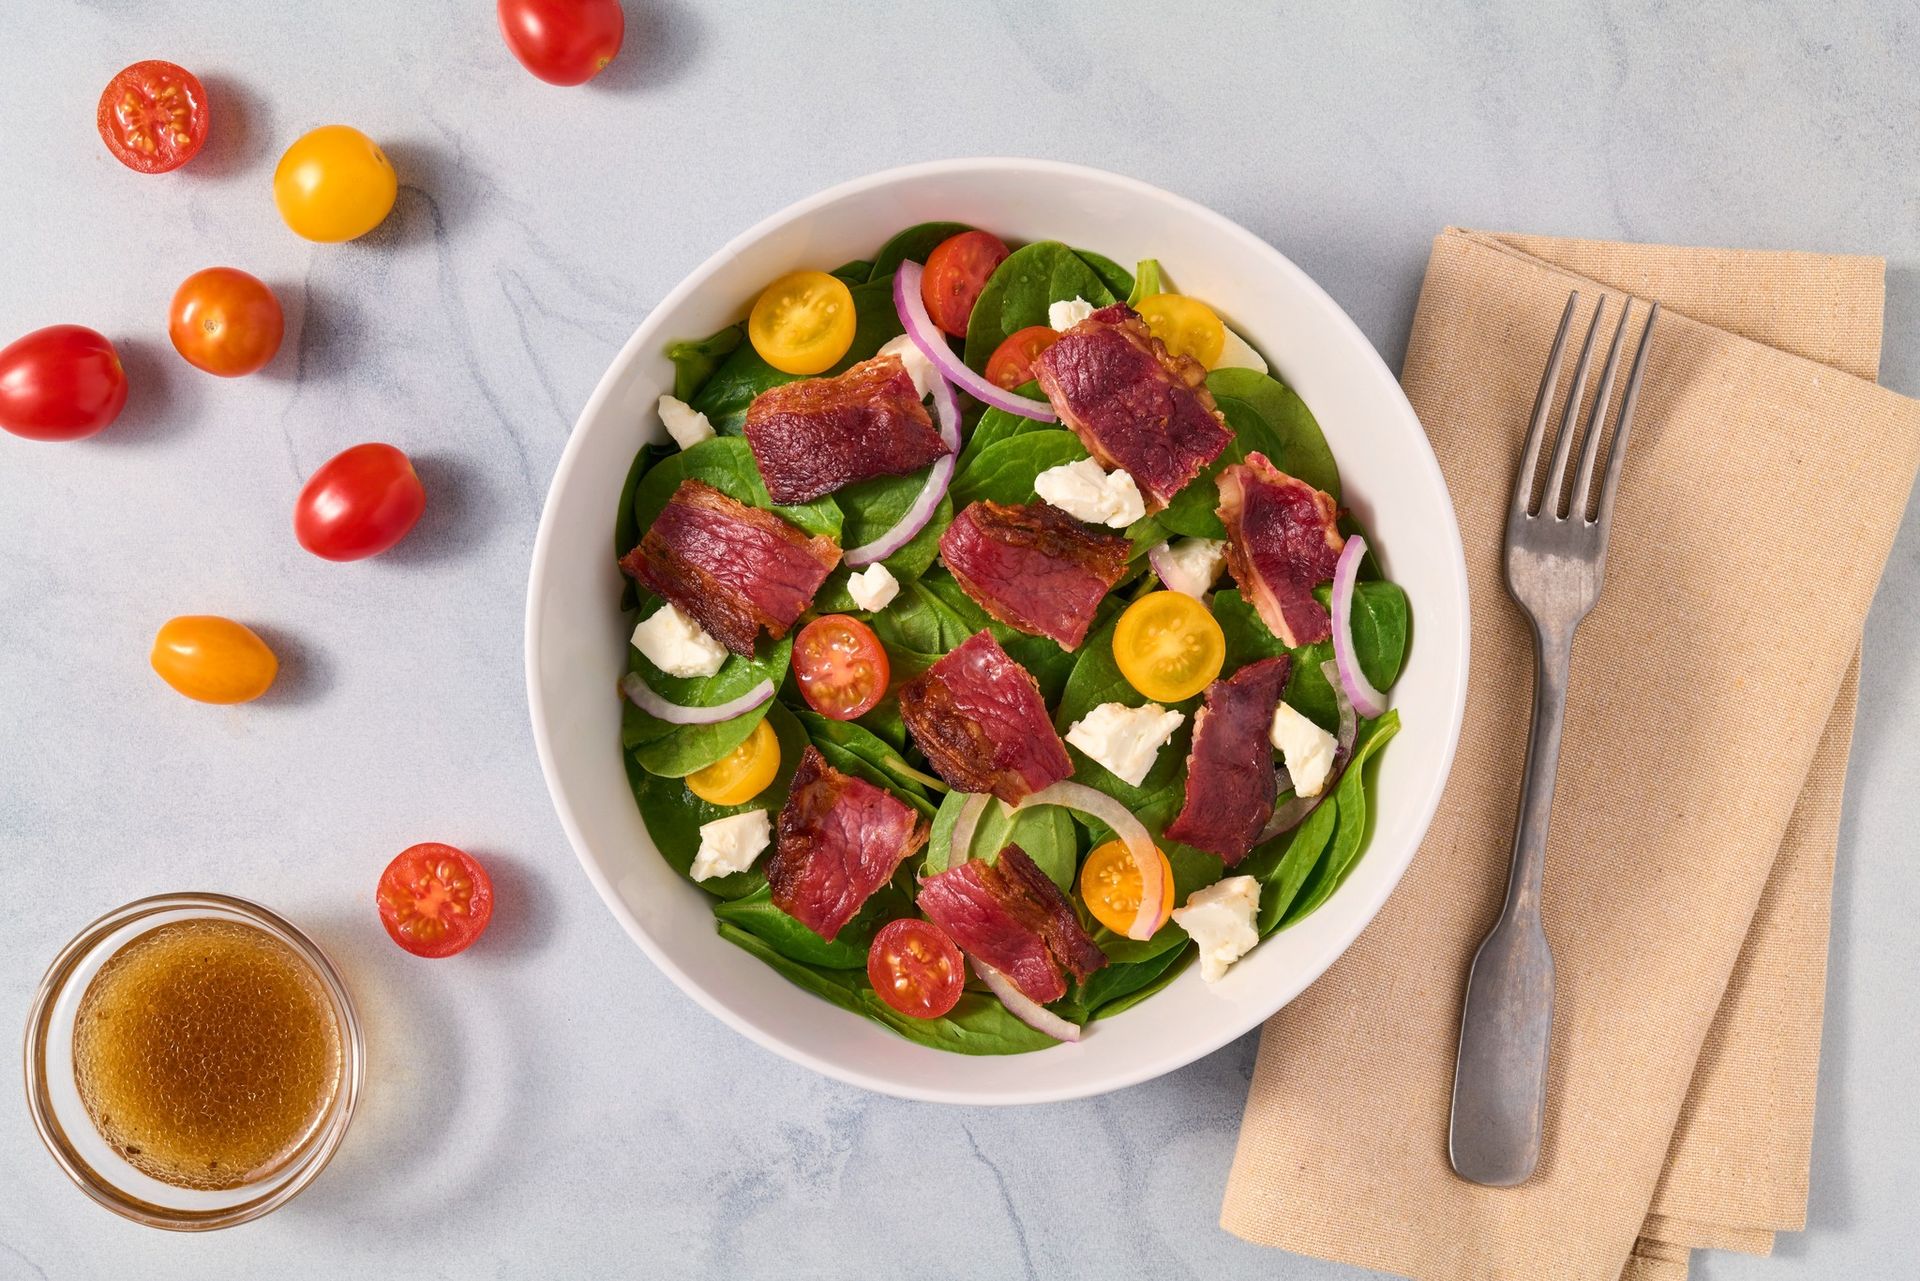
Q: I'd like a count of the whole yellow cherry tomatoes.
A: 2